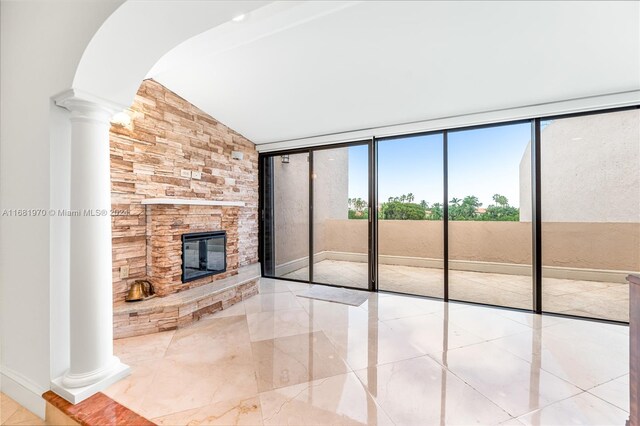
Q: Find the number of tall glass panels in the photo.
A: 5